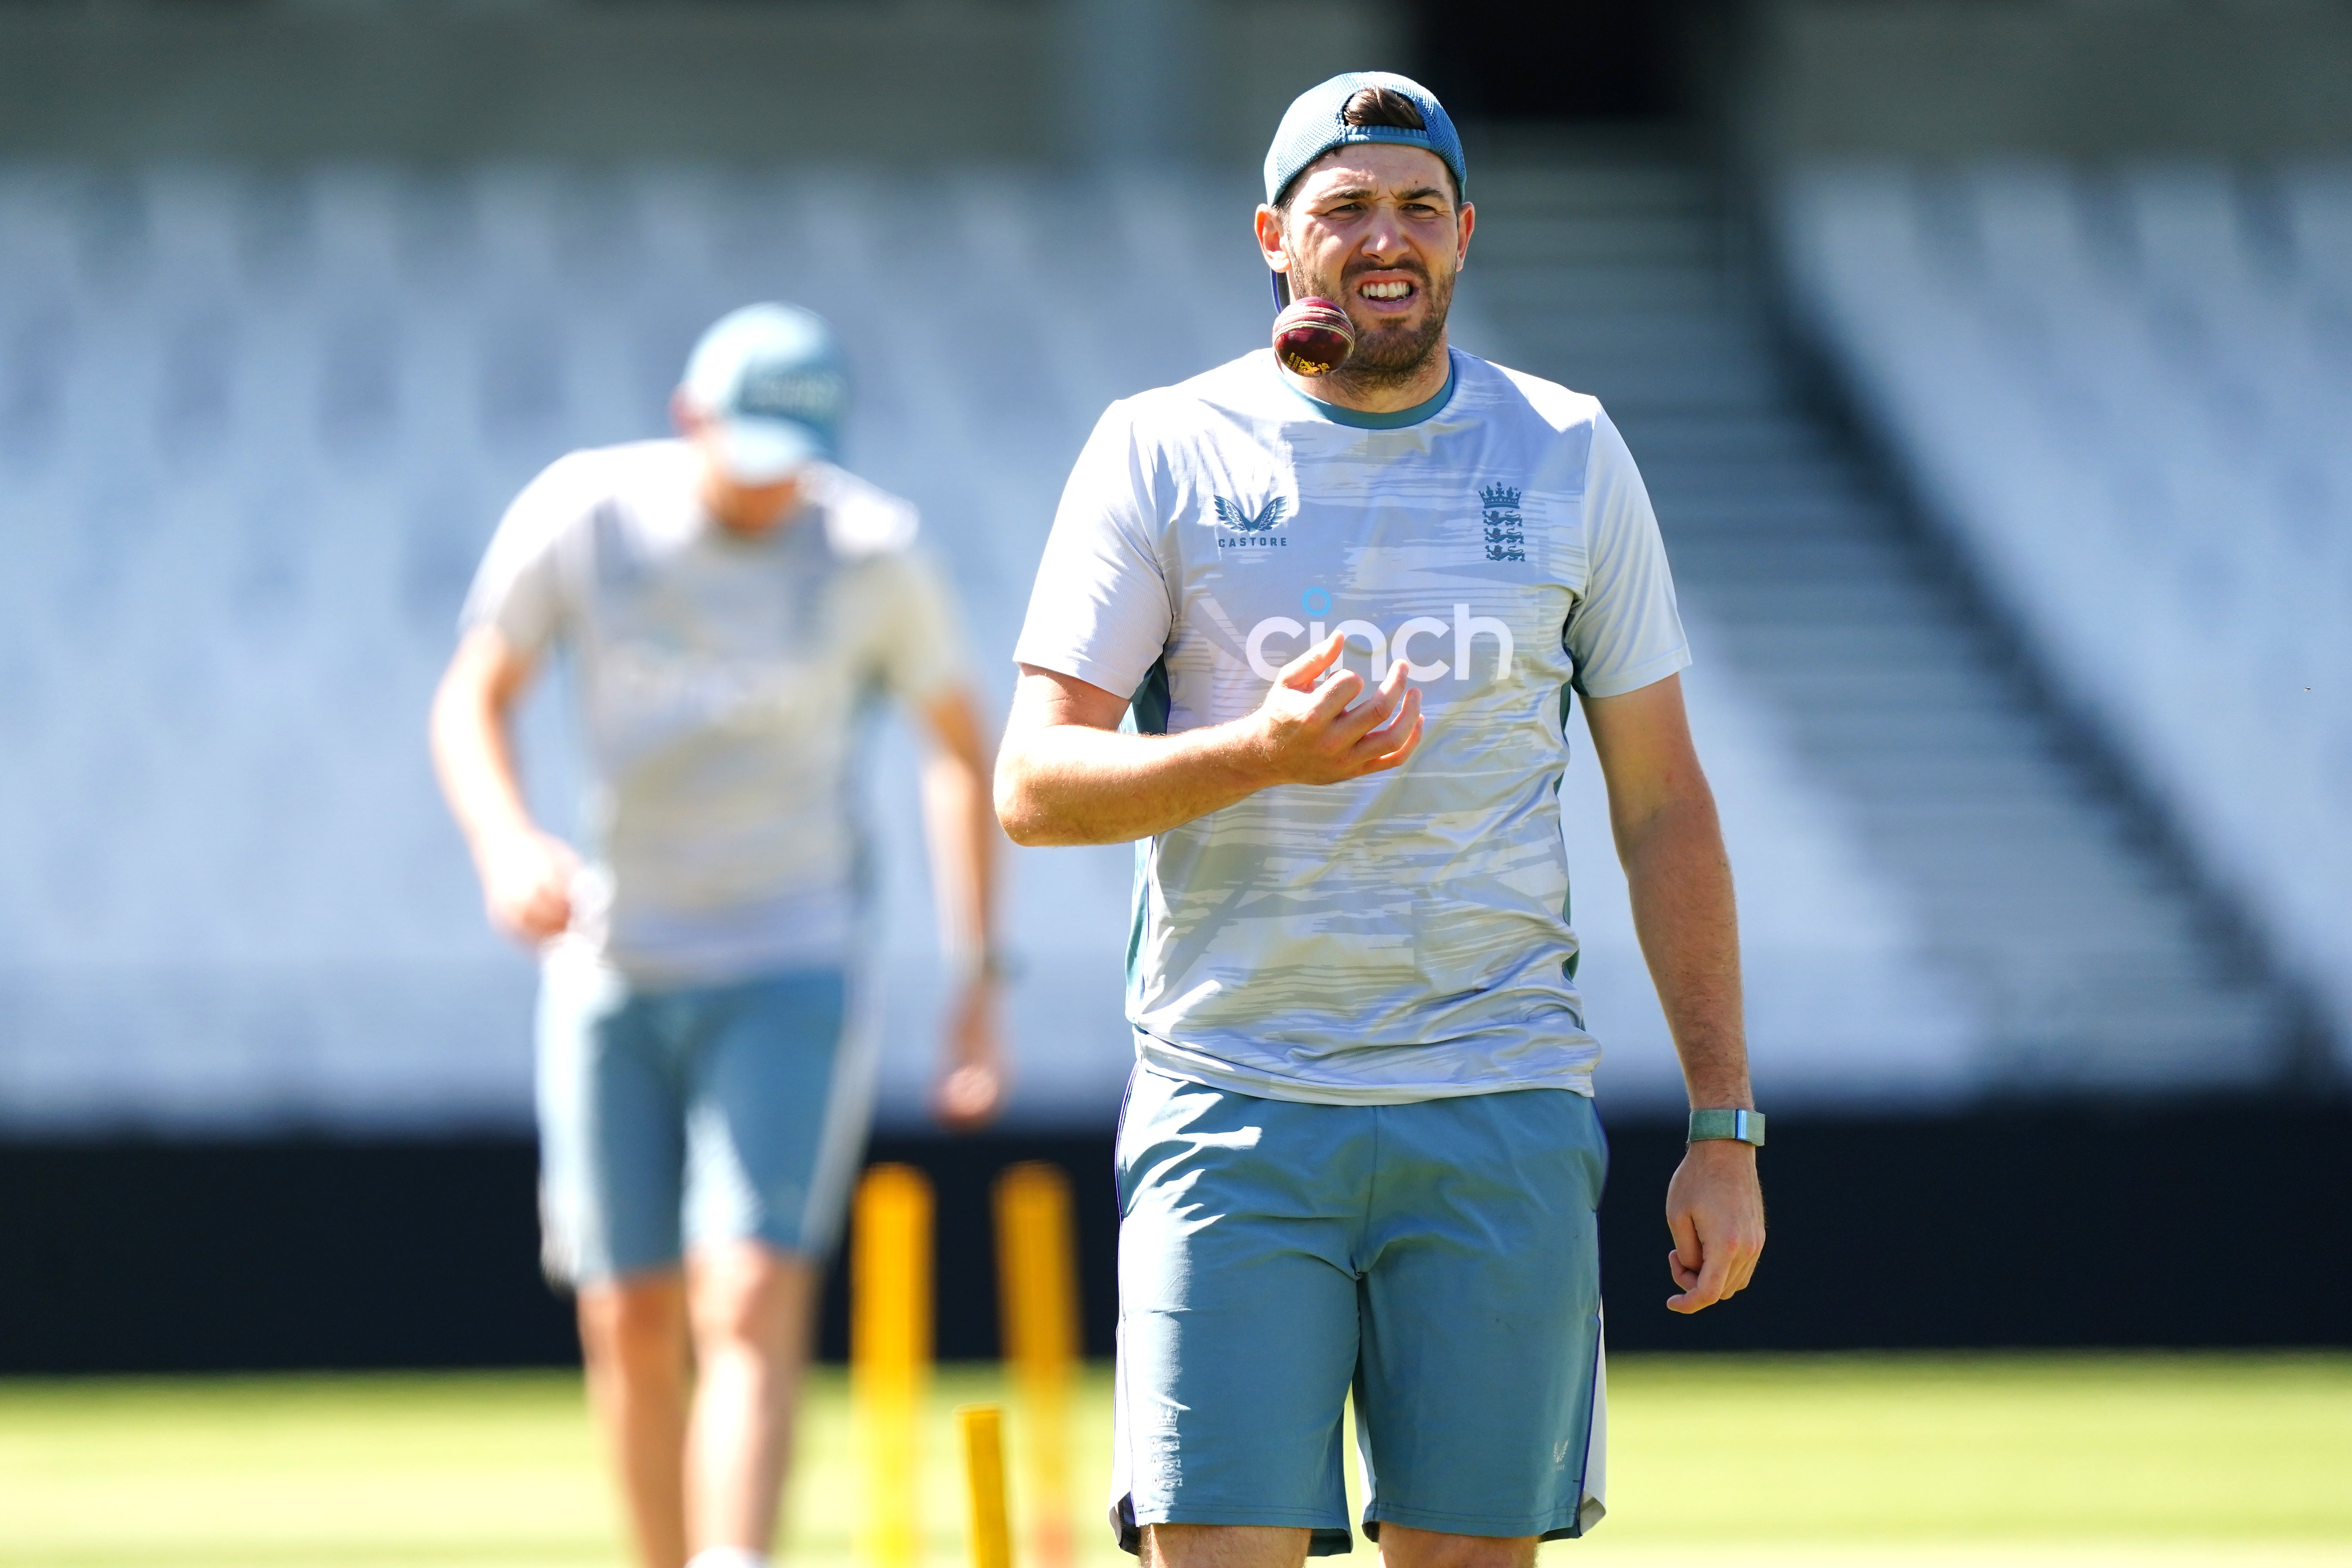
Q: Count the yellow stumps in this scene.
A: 3